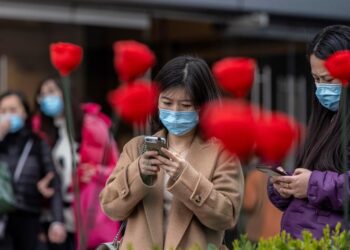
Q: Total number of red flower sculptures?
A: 7